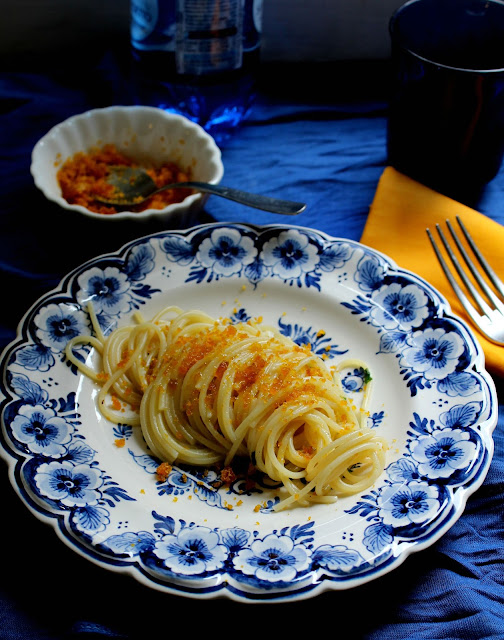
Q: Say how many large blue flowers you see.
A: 12